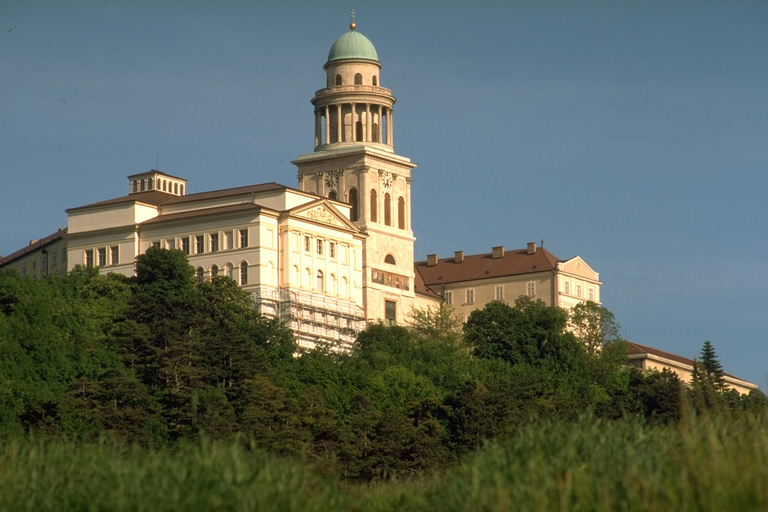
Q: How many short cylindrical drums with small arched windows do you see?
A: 1